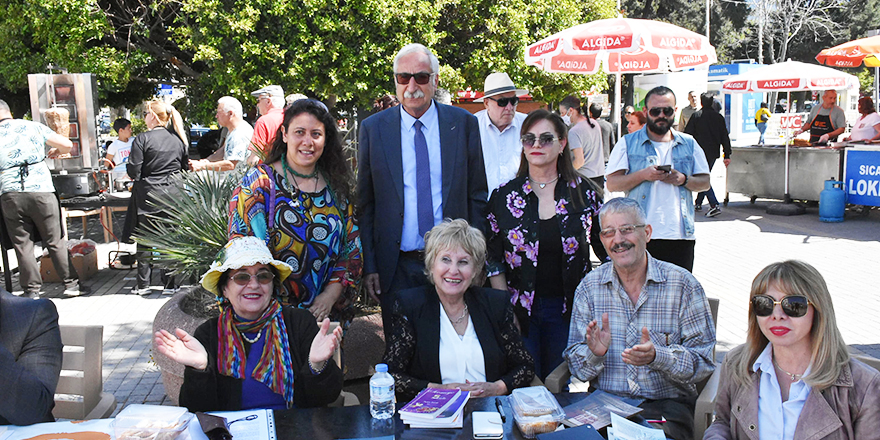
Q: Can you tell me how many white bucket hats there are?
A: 1